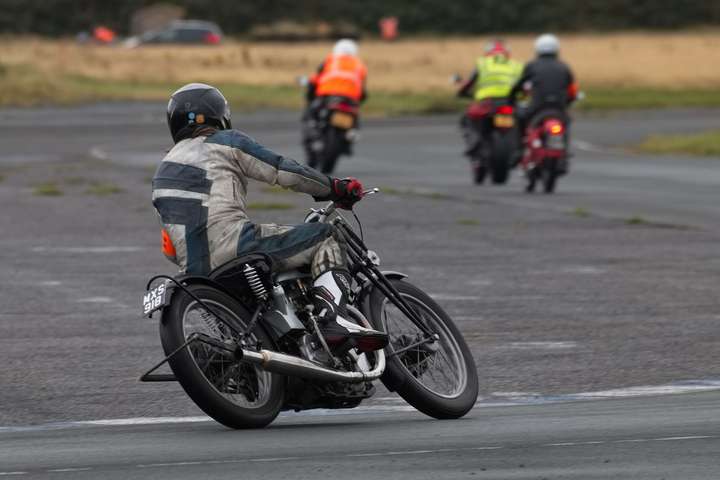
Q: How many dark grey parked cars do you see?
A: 1